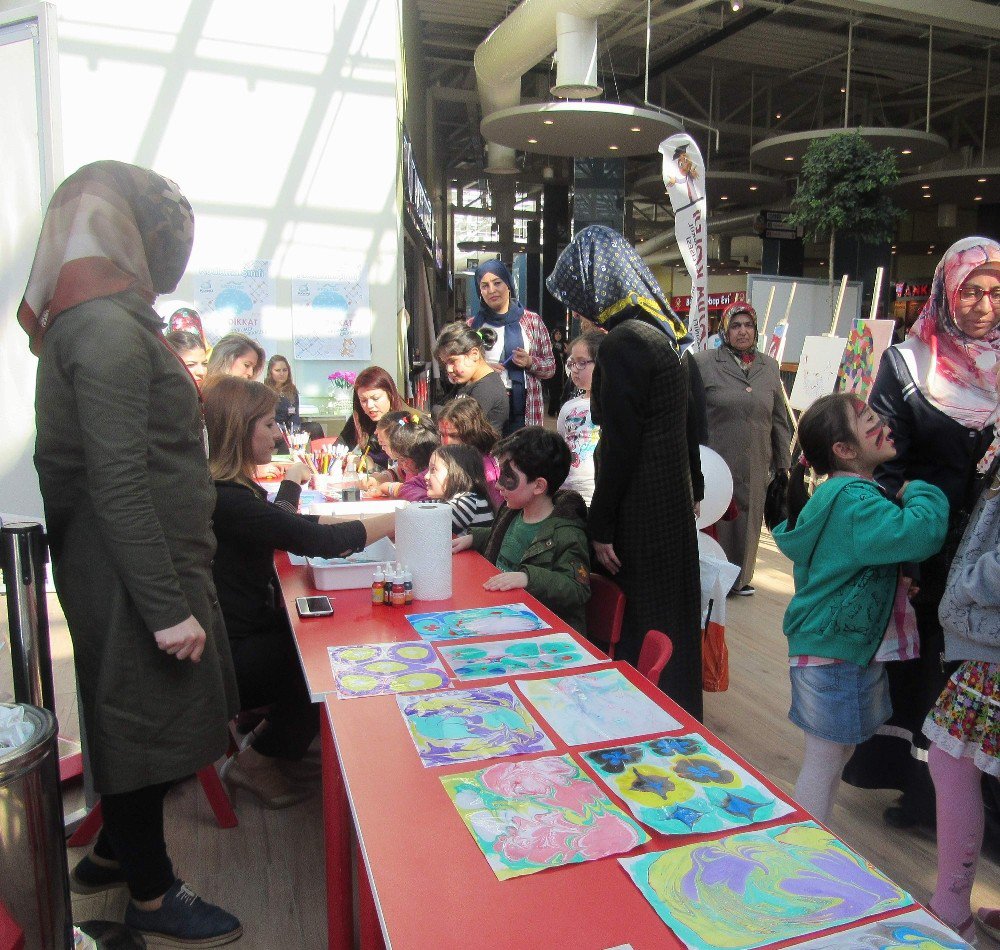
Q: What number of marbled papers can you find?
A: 9